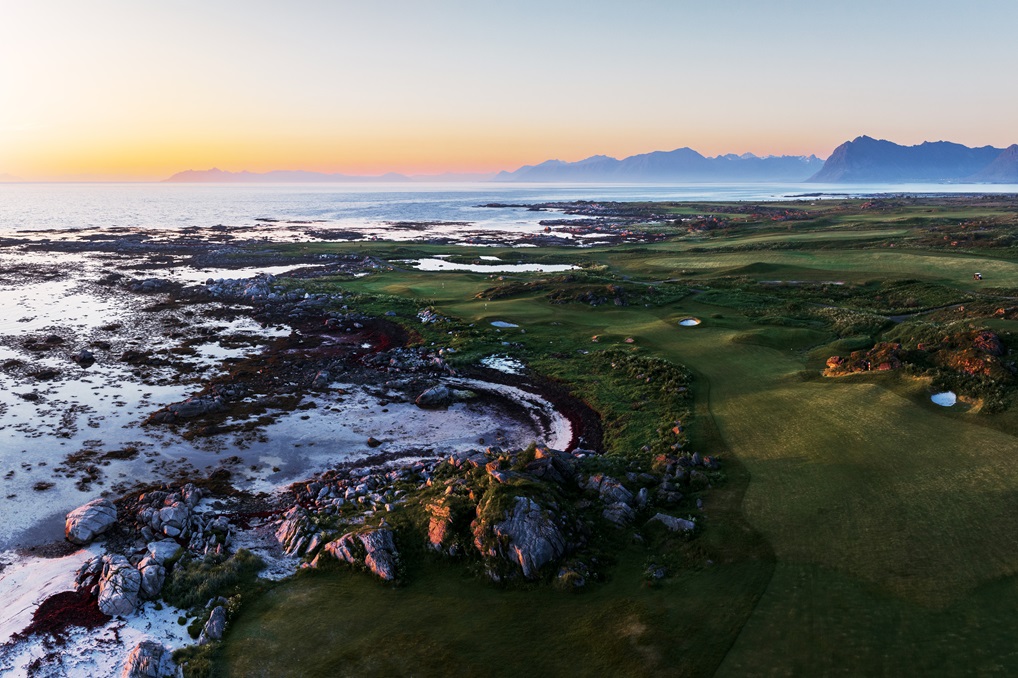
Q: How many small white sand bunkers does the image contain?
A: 3